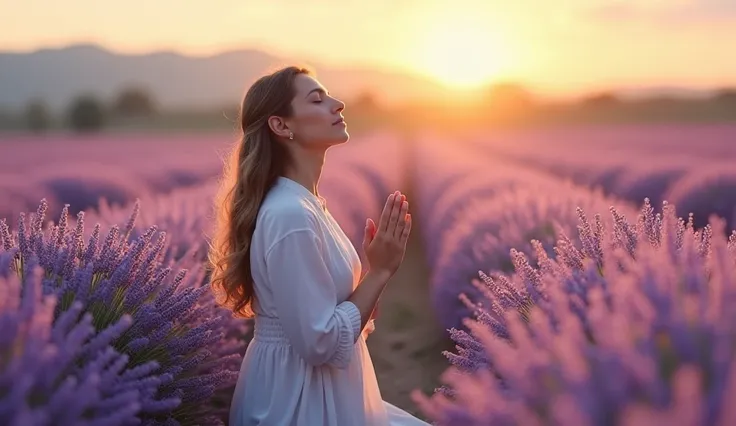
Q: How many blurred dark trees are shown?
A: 3